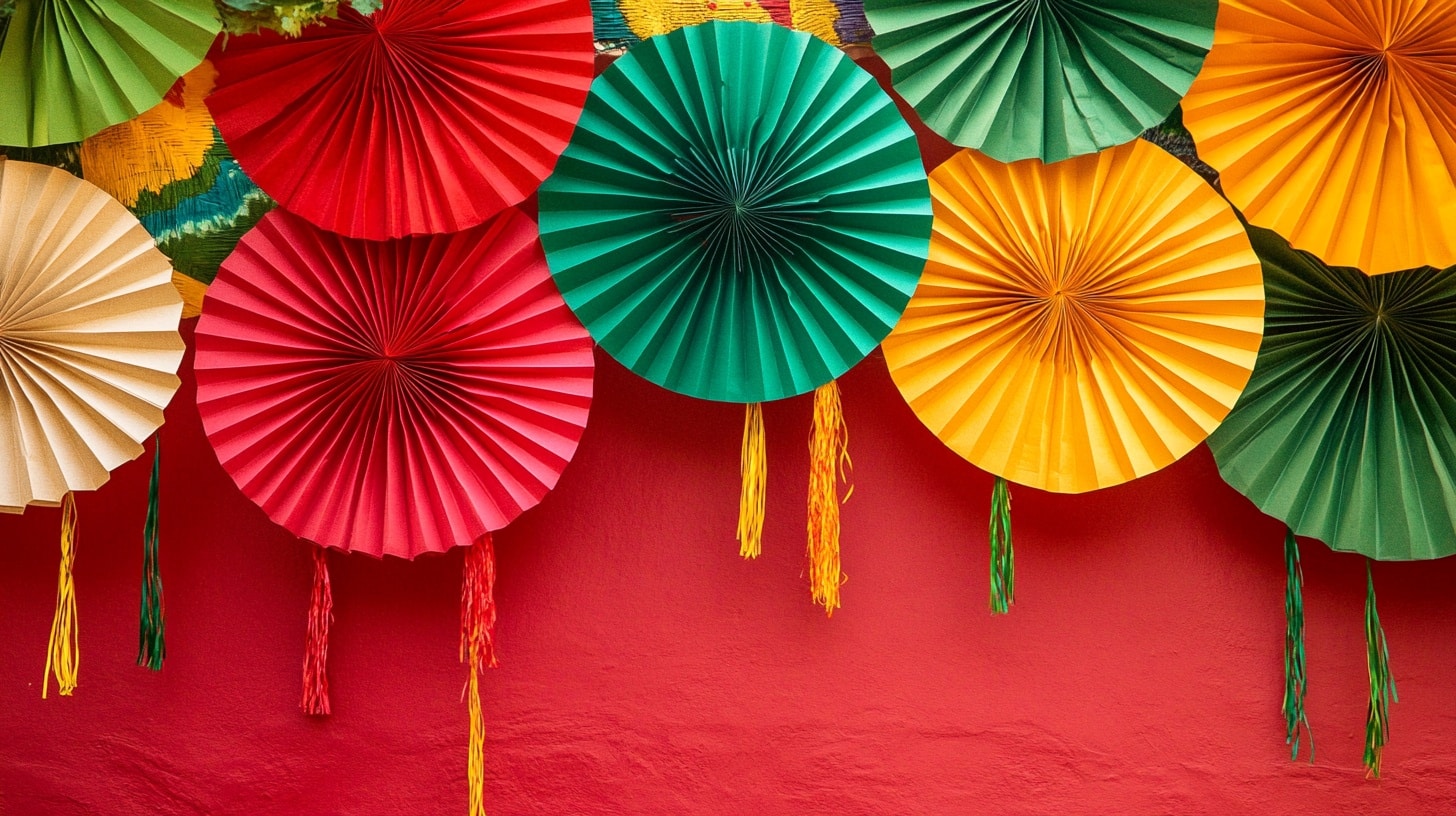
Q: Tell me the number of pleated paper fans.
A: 9